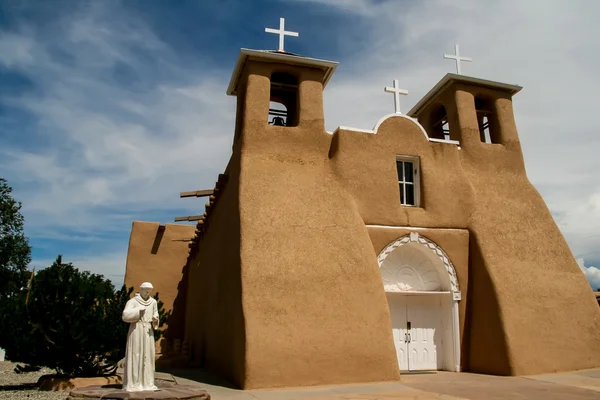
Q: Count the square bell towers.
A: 2